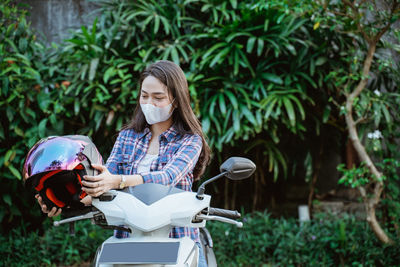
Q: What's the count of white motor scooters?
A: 1